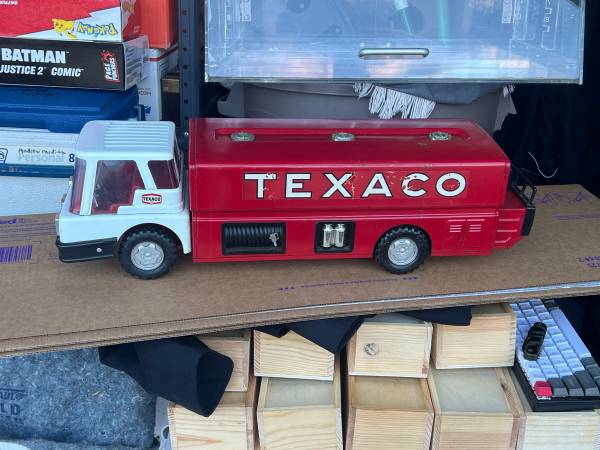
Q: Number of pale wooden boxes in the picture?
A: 9